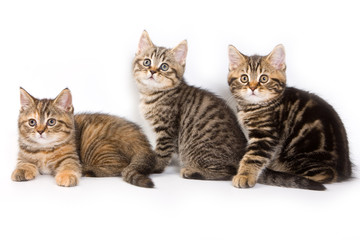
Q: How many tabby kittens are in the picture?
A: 3